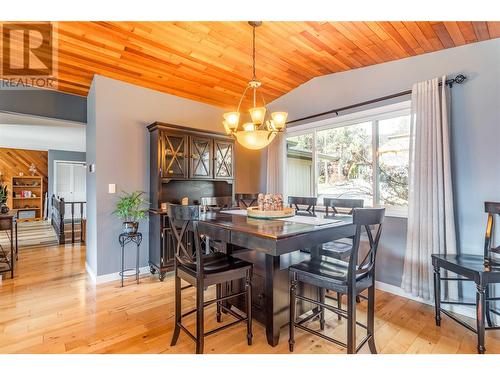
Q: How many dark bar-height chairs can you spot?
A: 7